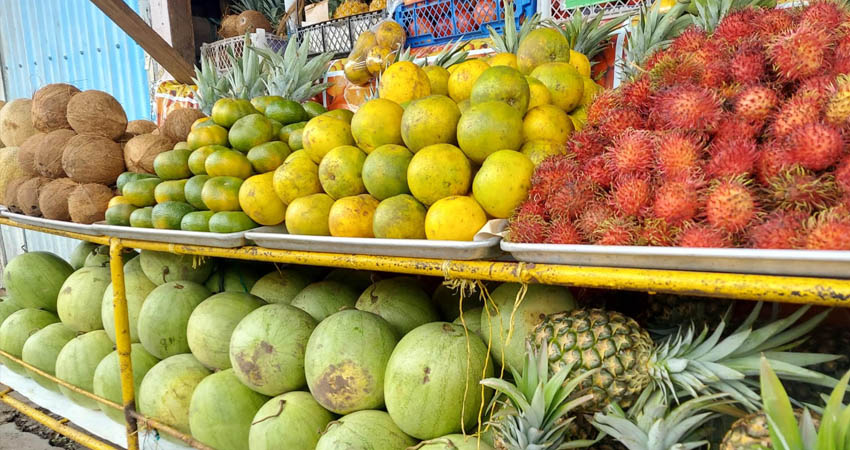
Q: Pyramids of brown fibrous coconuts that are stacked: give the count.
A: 1